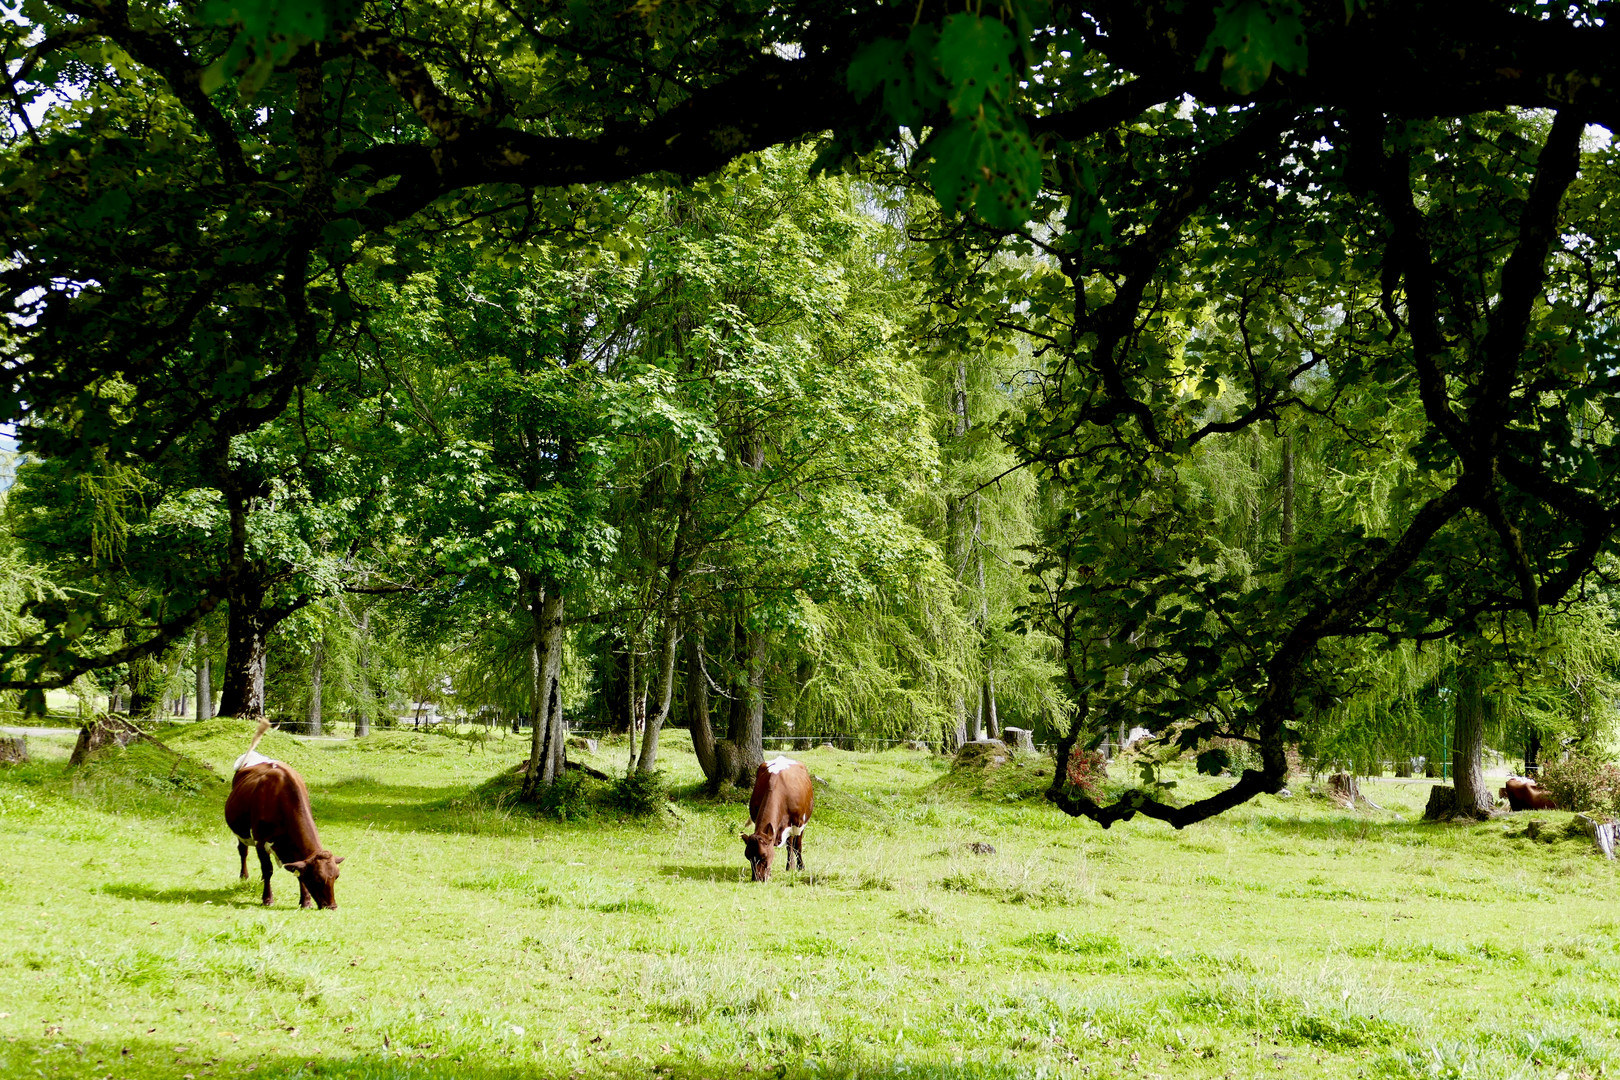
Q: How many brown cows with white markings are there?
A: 3